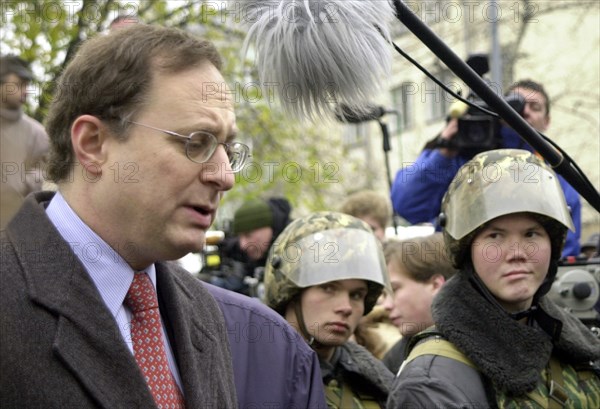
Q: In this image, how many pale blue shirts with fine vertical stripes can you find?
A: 1